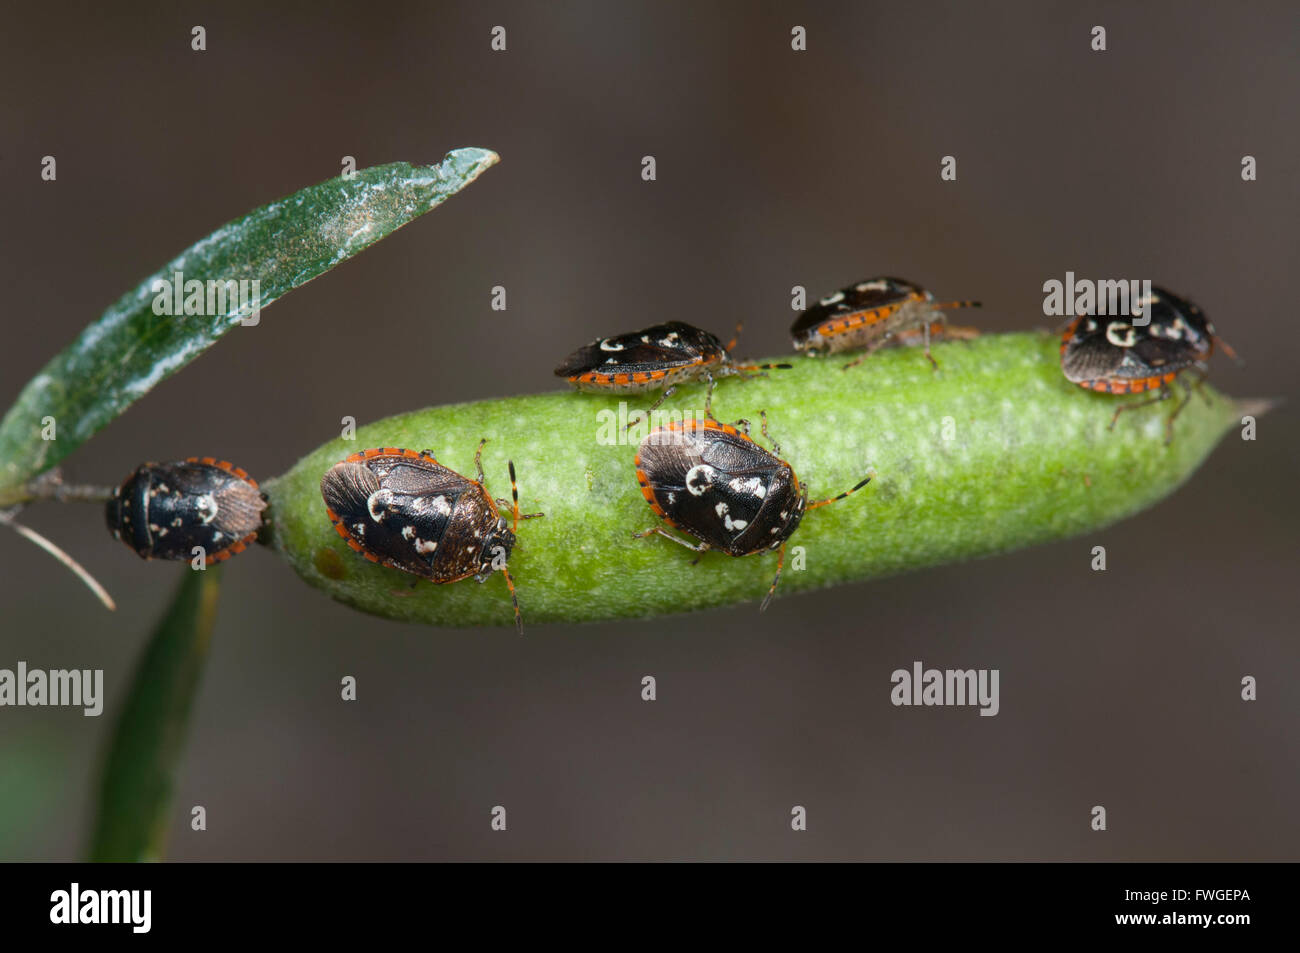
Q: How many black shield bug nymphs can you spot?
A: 6